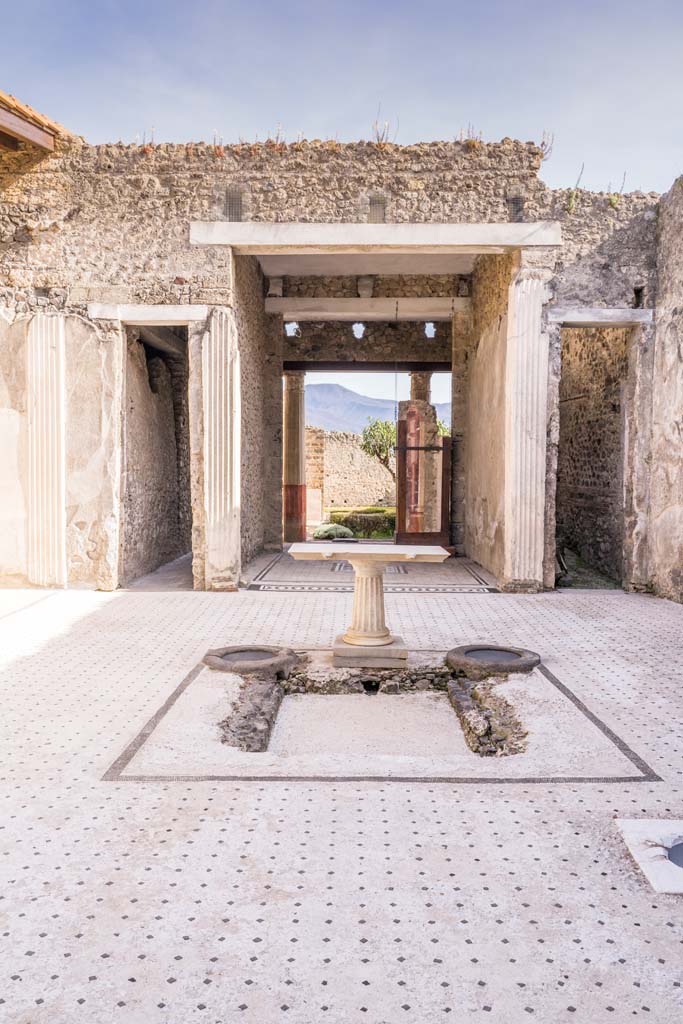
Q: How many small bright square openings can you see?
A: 3